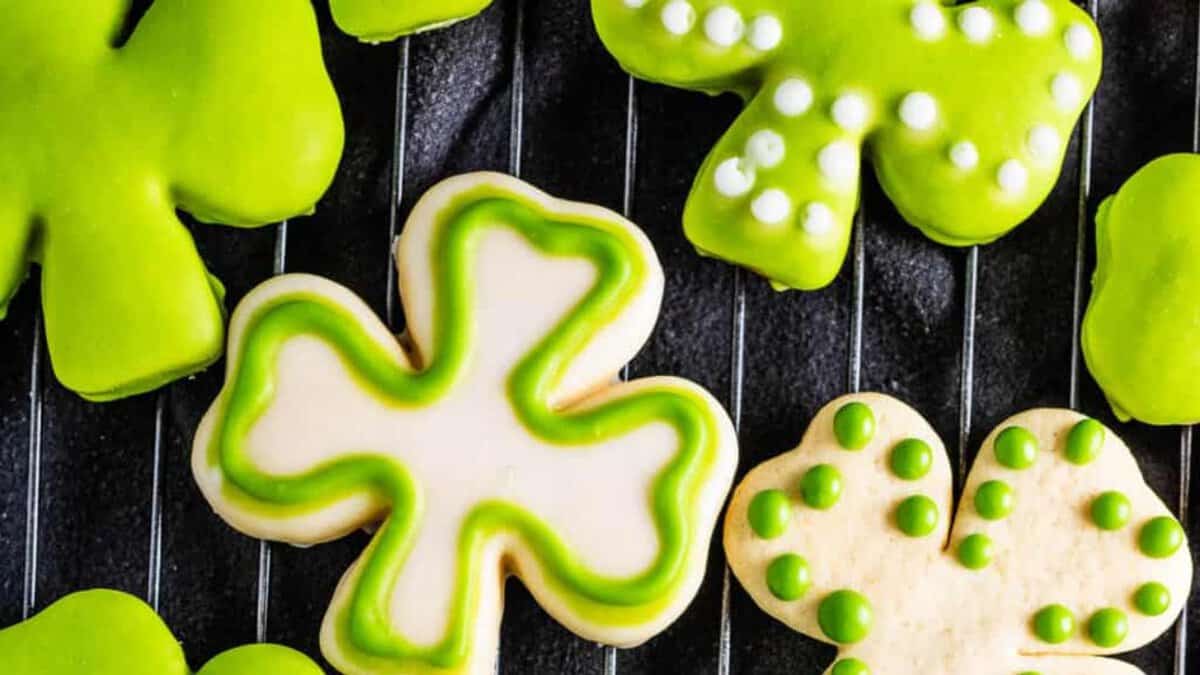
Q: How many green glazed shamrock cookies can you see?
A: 5